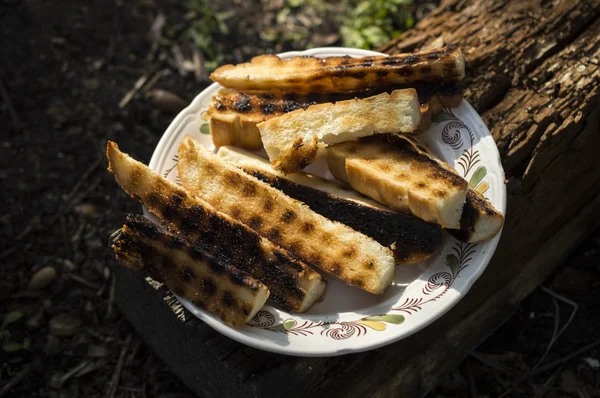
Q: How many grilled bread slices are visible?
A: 9